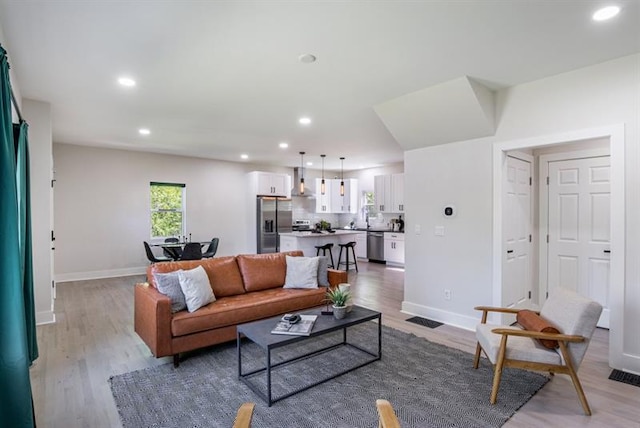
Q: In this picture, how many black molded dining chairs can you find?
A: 4